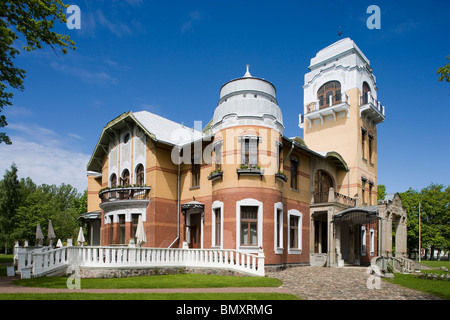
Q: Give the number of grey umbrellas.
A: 2